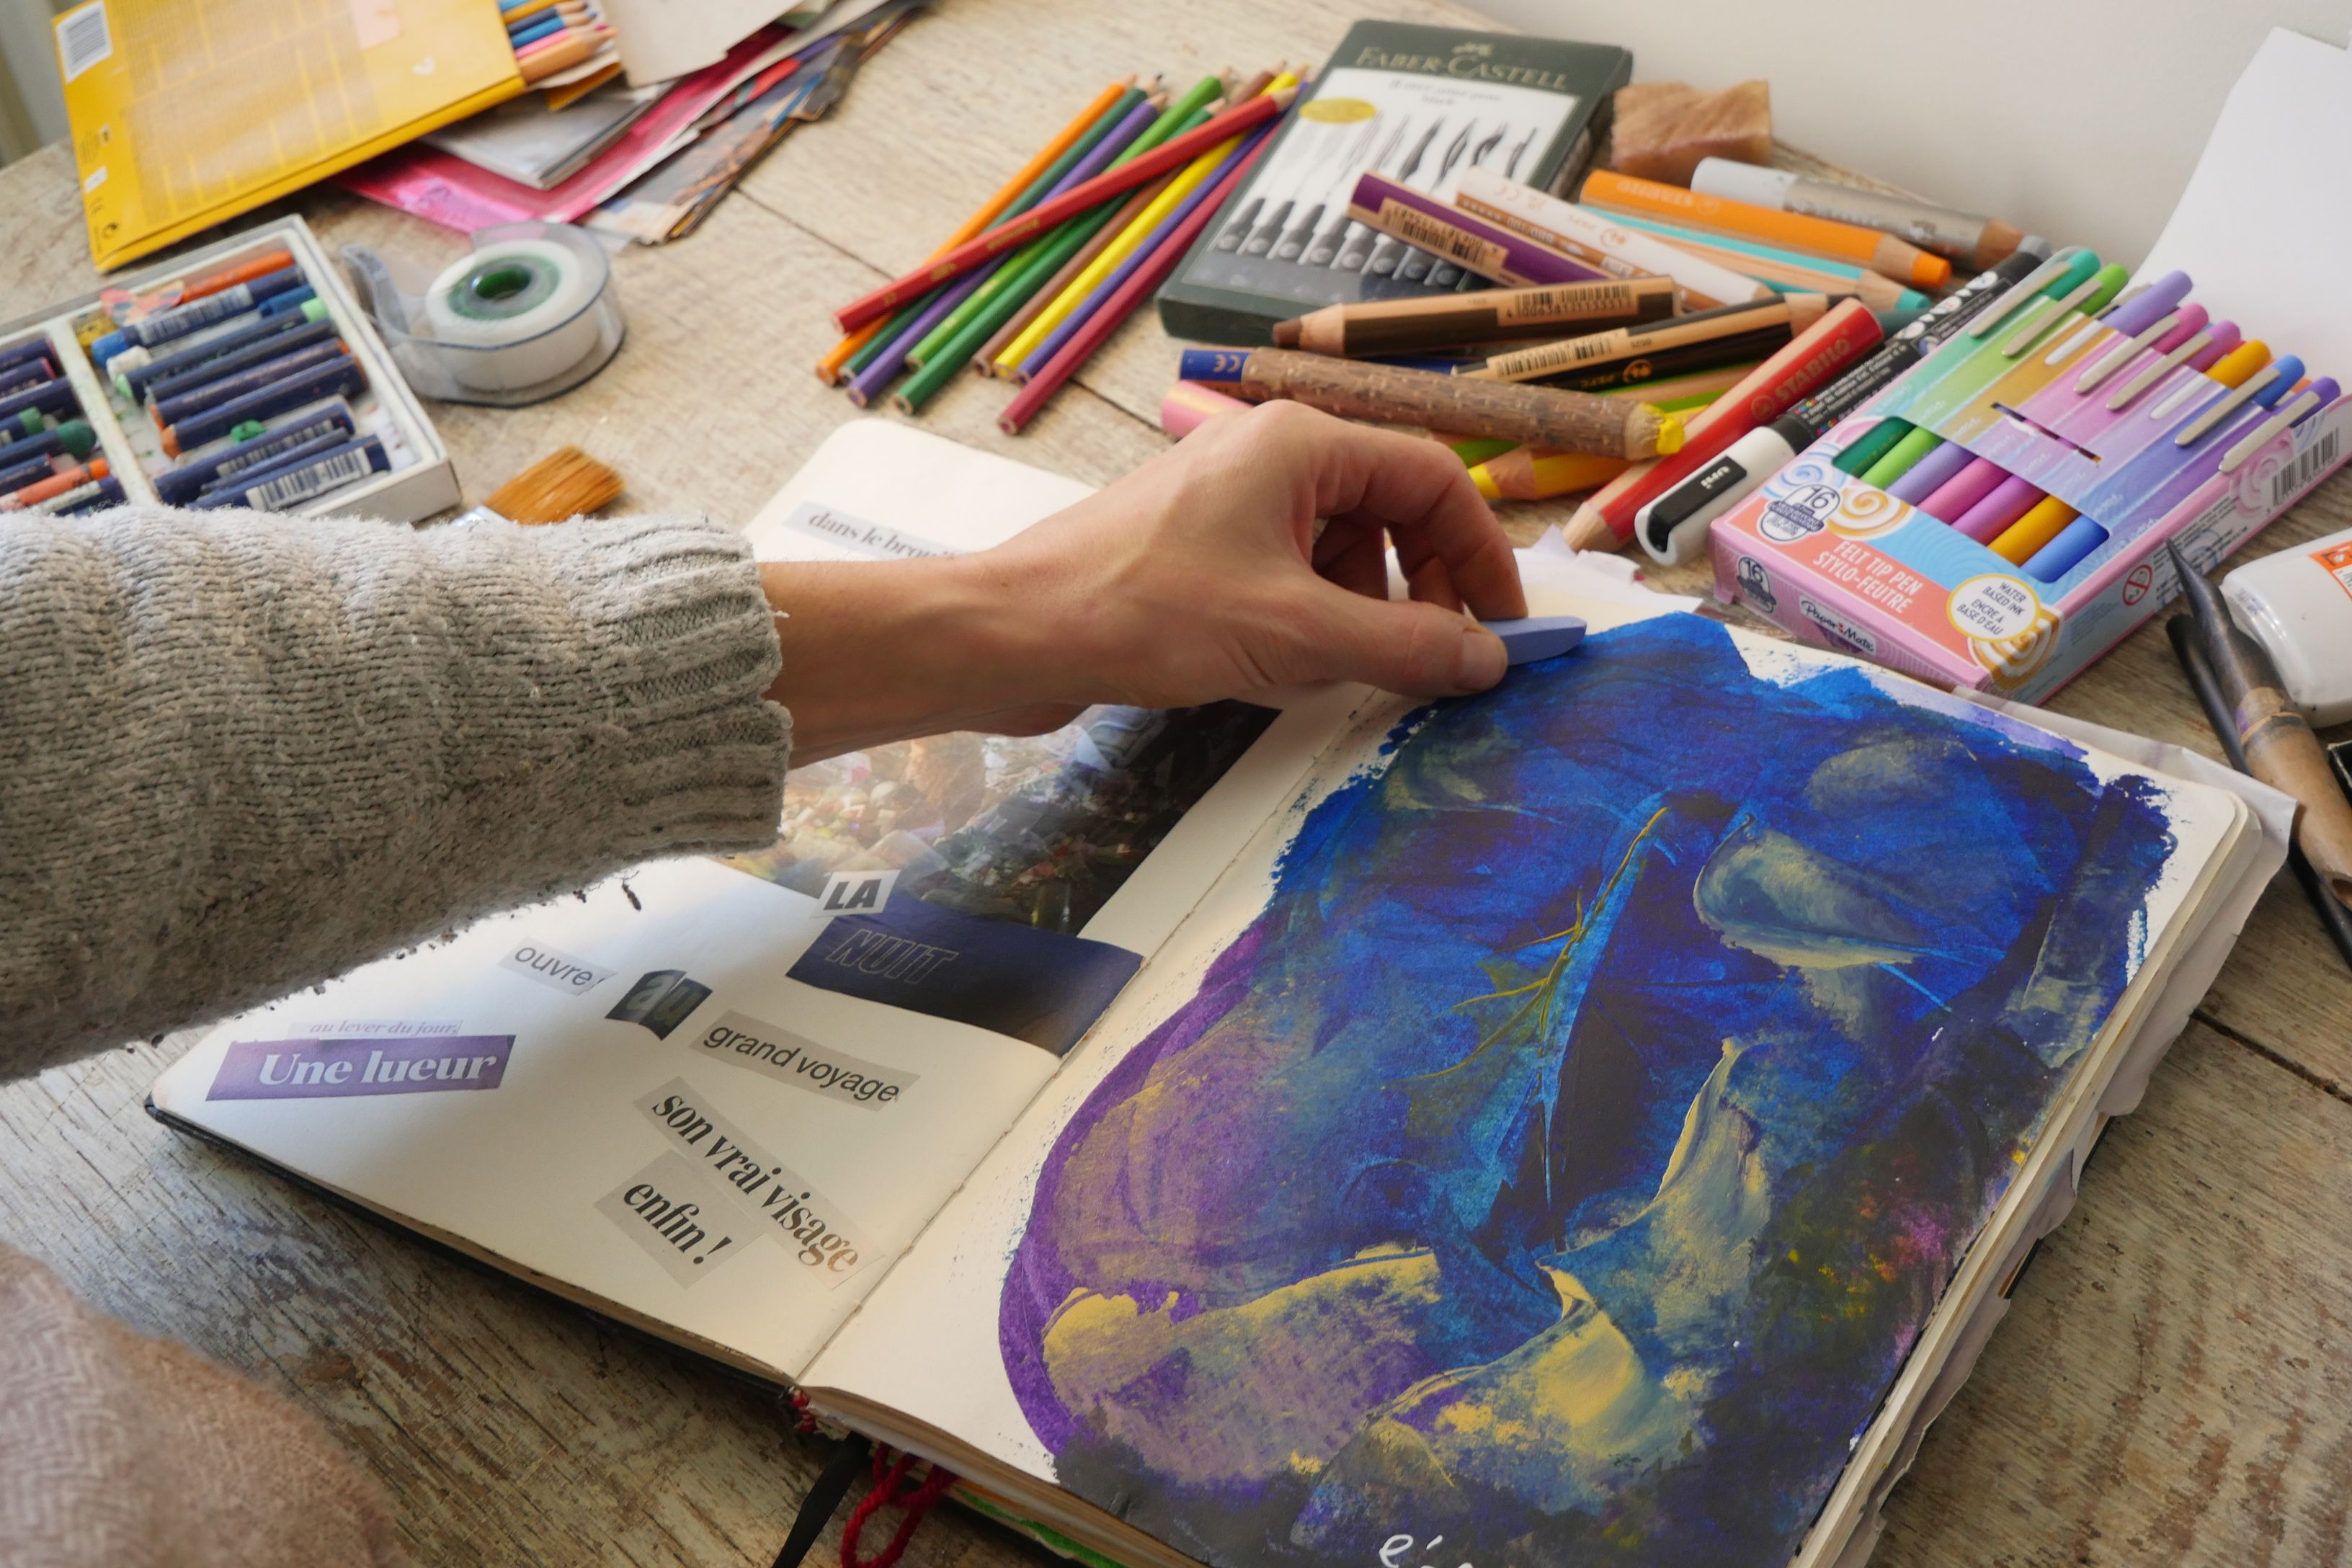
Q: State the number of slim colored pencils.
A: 10